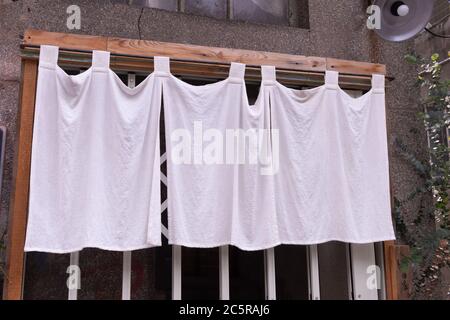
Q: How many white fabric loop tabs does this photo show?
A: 7